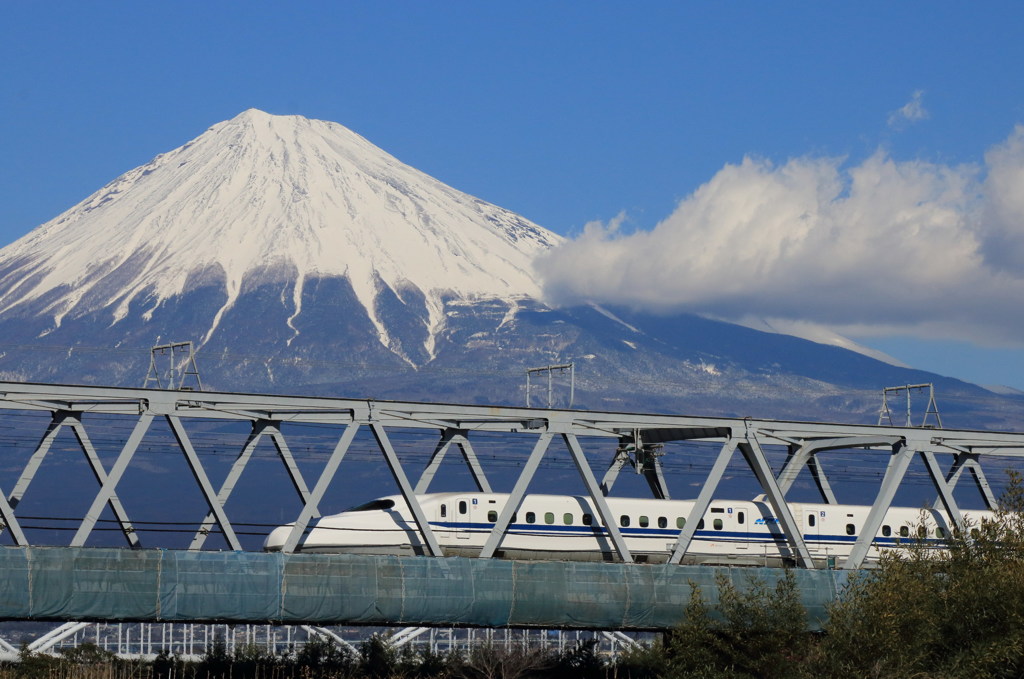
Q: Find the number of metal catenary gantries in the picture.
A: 3